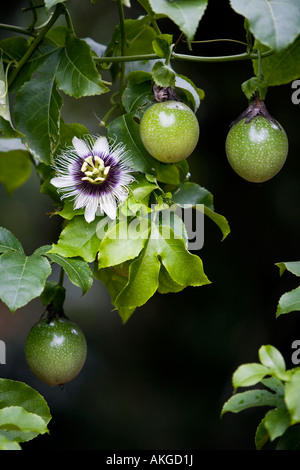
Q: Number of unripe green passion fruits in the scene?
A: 3